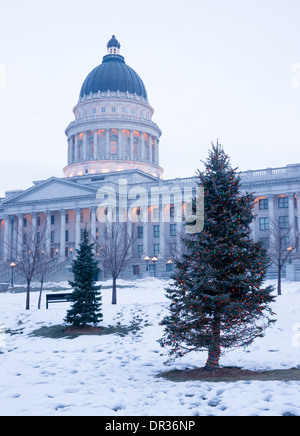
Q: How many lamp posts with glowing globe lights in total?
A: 5